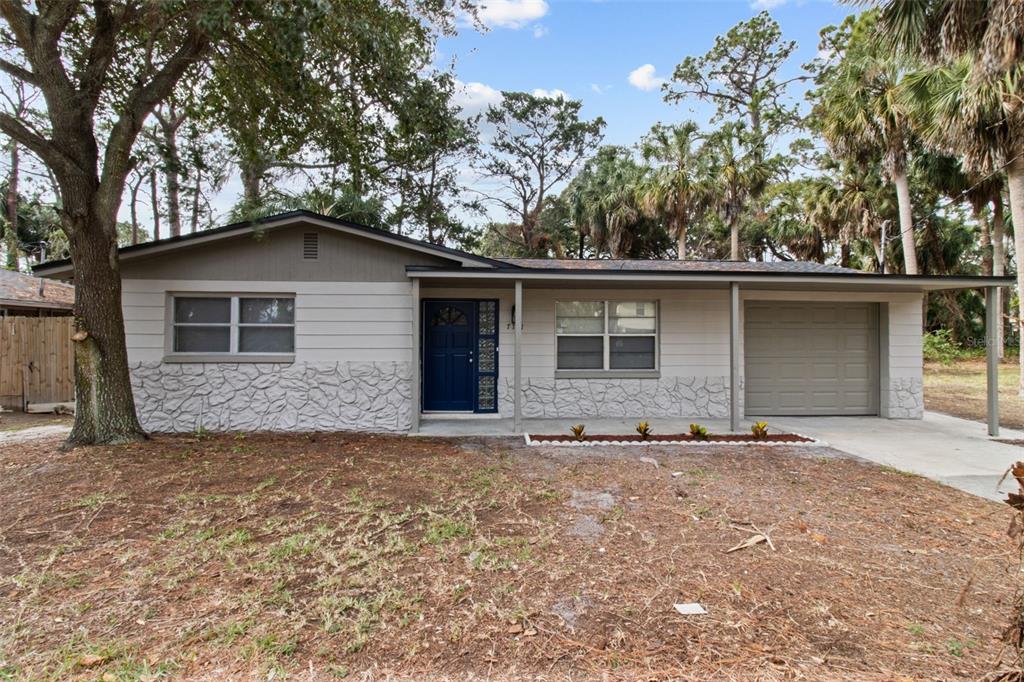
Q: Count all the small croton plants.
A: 4